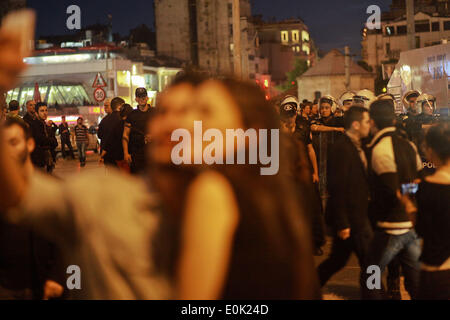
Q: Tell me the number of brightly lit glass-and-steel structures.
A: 1